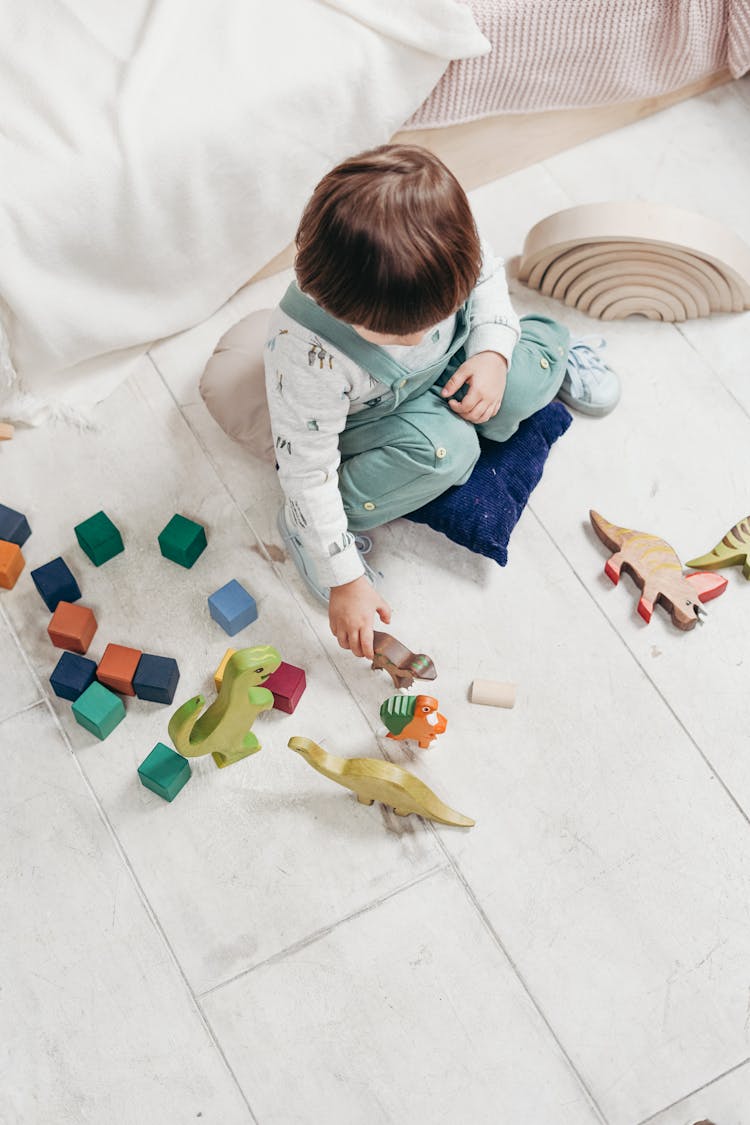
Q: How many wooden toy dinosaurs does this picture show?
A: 6